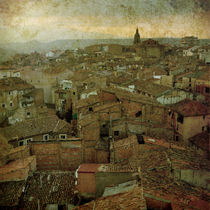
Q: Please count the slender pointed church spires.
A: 1